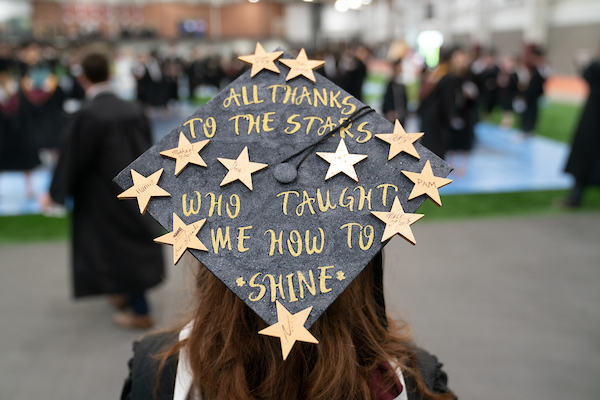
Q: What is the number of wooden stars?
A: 11